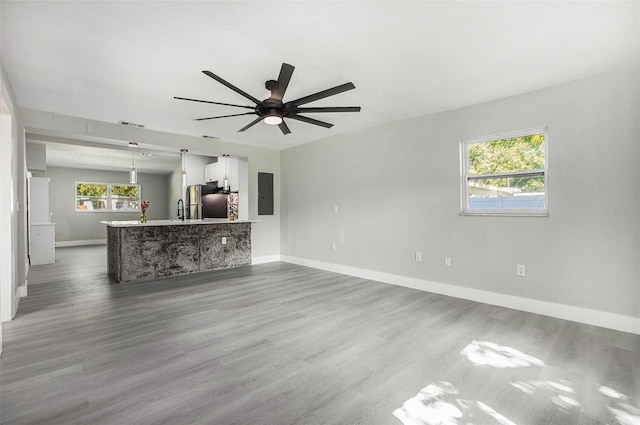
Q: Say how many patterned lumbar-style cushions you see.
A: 0